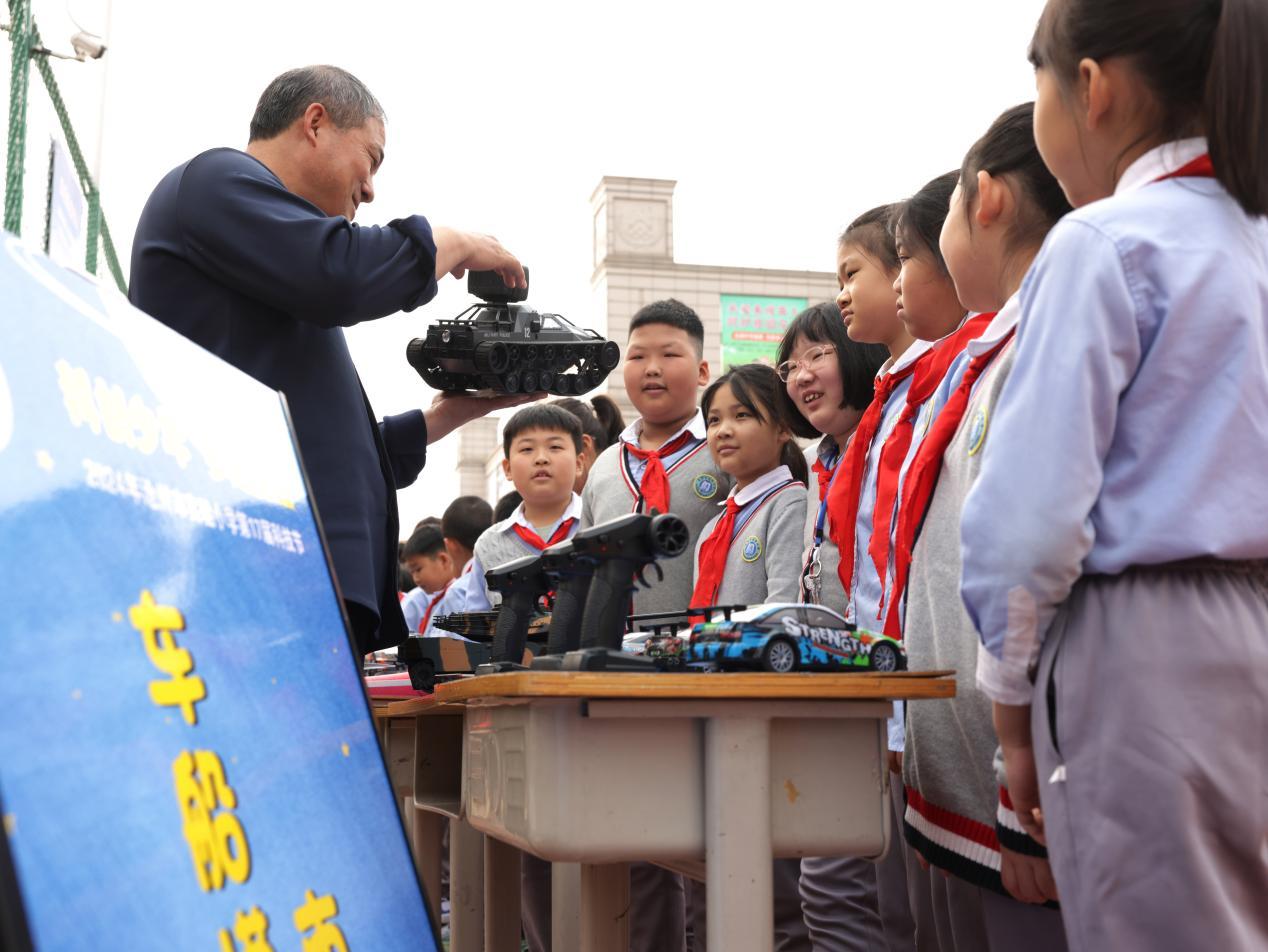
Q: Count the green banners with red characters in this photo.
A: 1